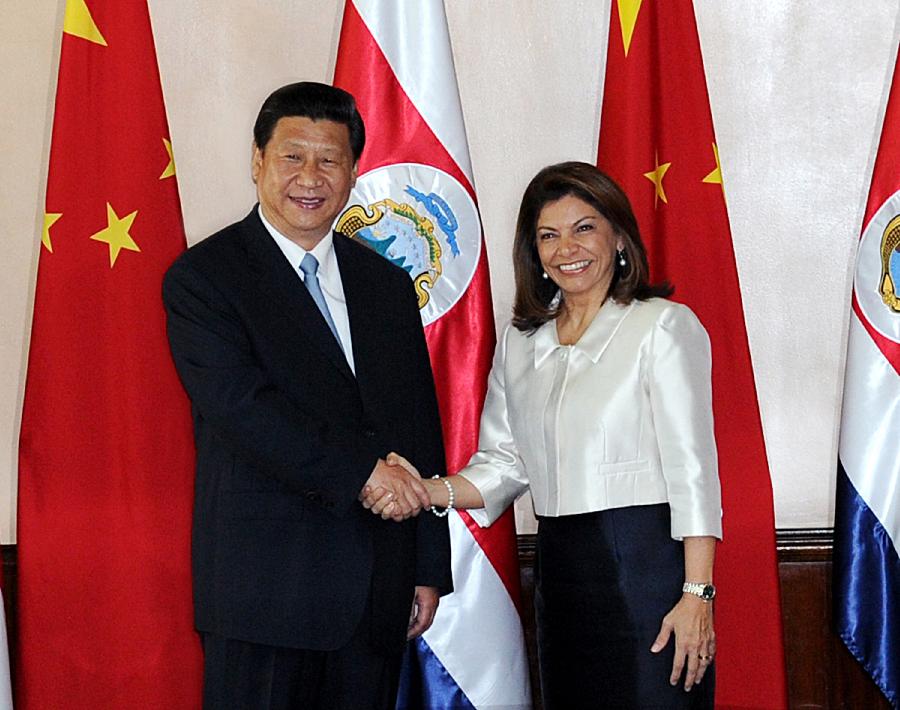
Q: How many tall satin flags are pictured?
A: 4